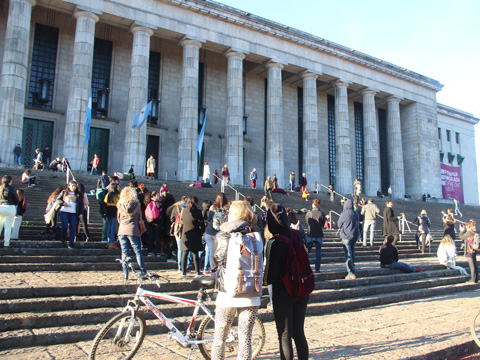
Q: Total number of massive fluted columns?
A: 10